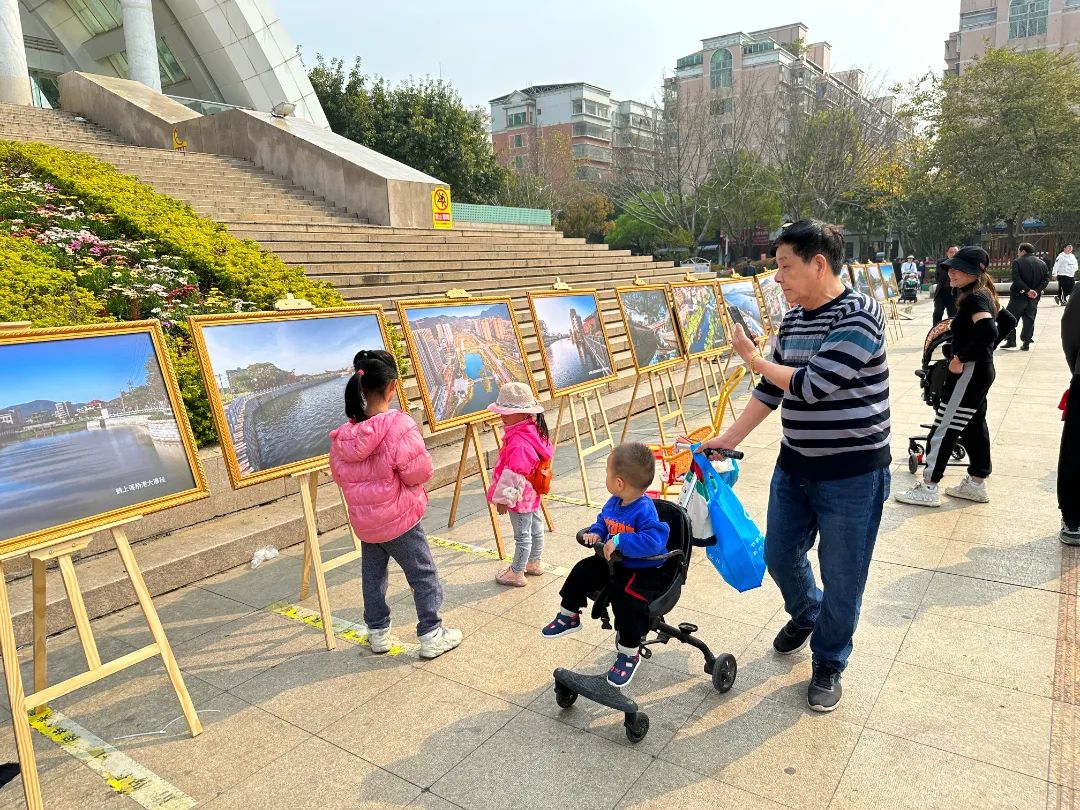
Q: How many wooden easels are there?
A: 12